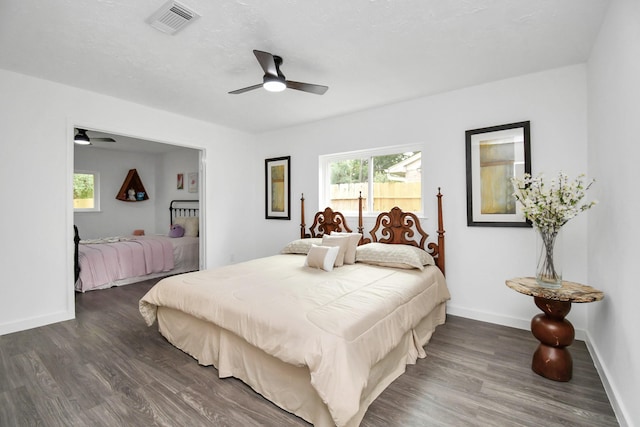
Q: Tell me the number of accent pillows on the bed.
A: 3